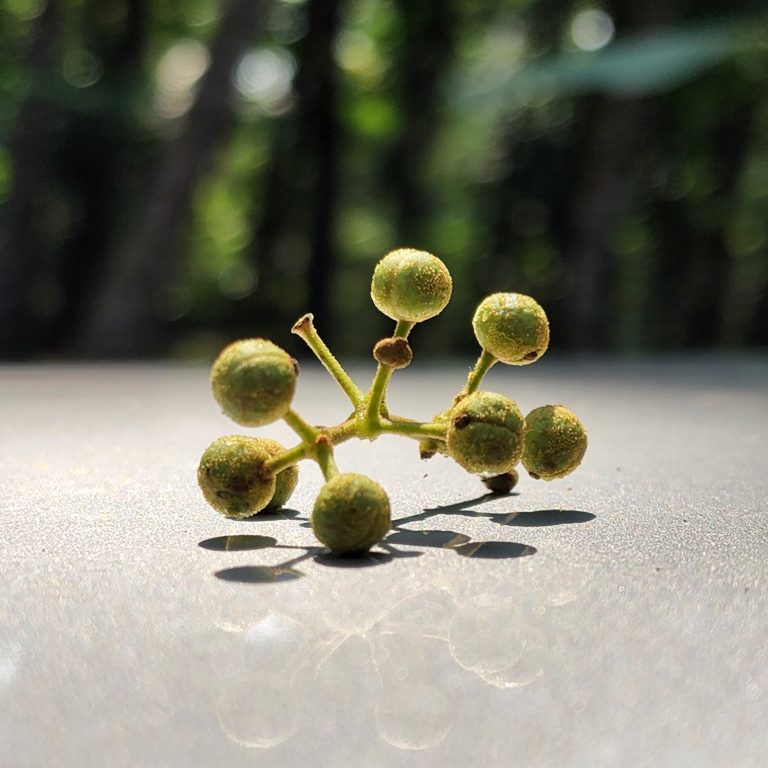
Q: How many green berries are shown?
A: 8